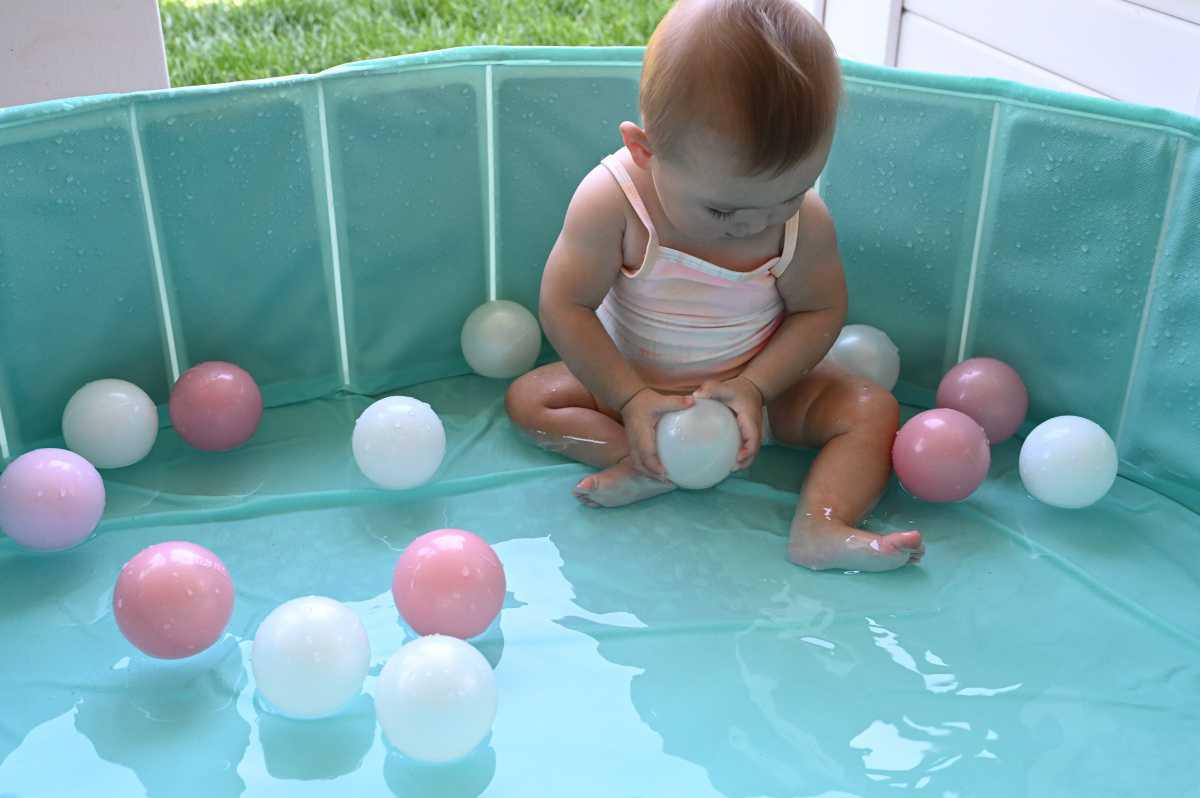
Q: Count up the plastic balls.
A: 14